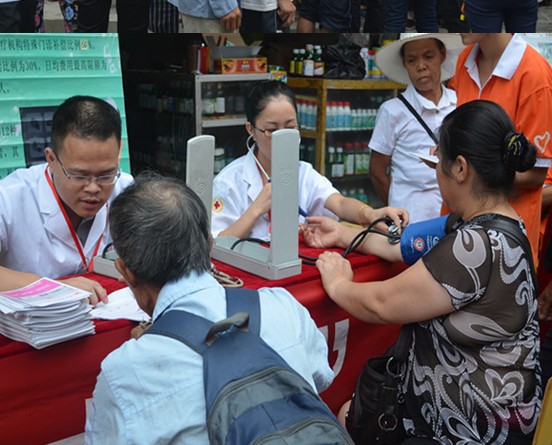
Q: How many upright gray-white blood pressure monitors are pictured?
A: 2